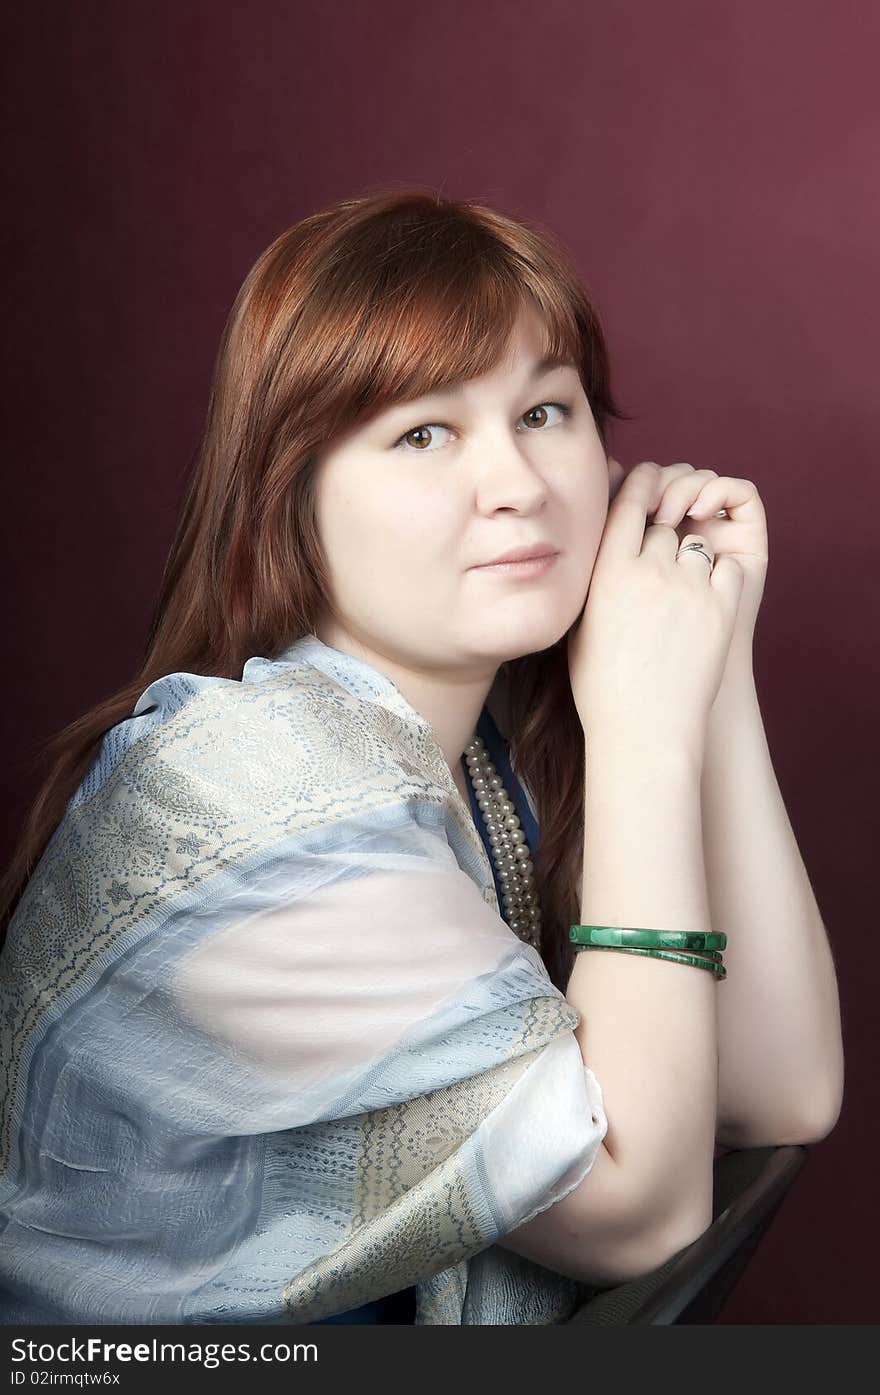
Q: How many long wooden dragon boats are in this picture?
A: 0